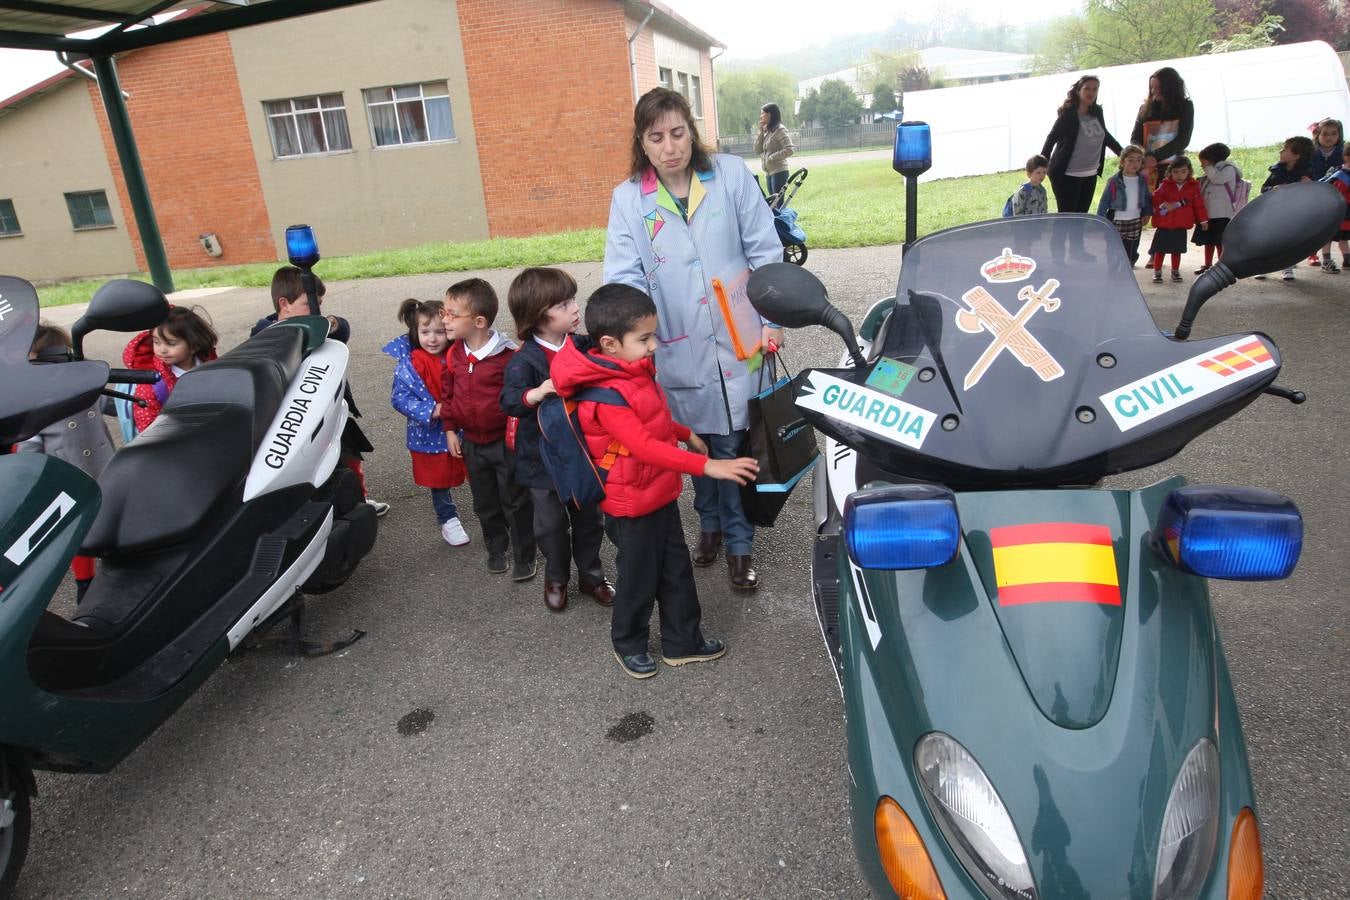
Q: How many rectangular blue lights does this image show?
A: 2